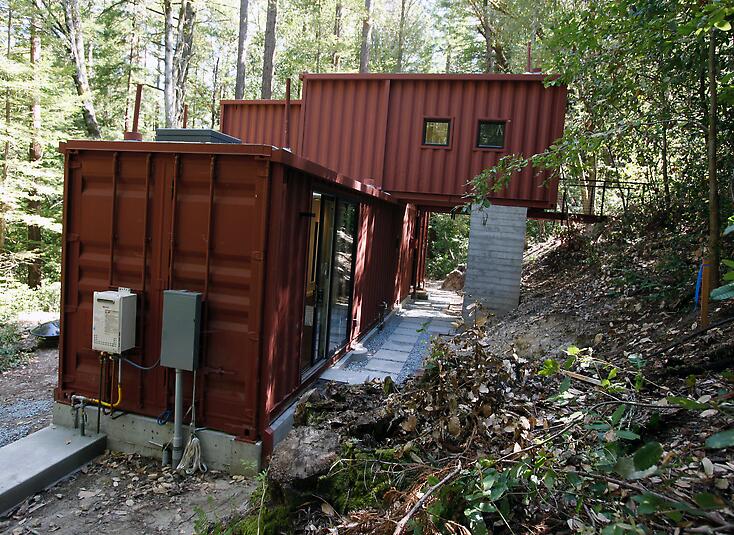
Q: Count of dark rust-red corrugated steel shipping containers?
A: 3